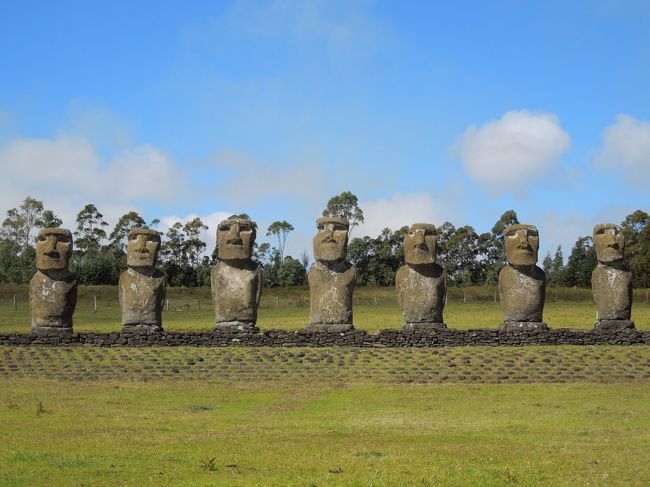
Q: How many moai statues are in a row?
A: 7